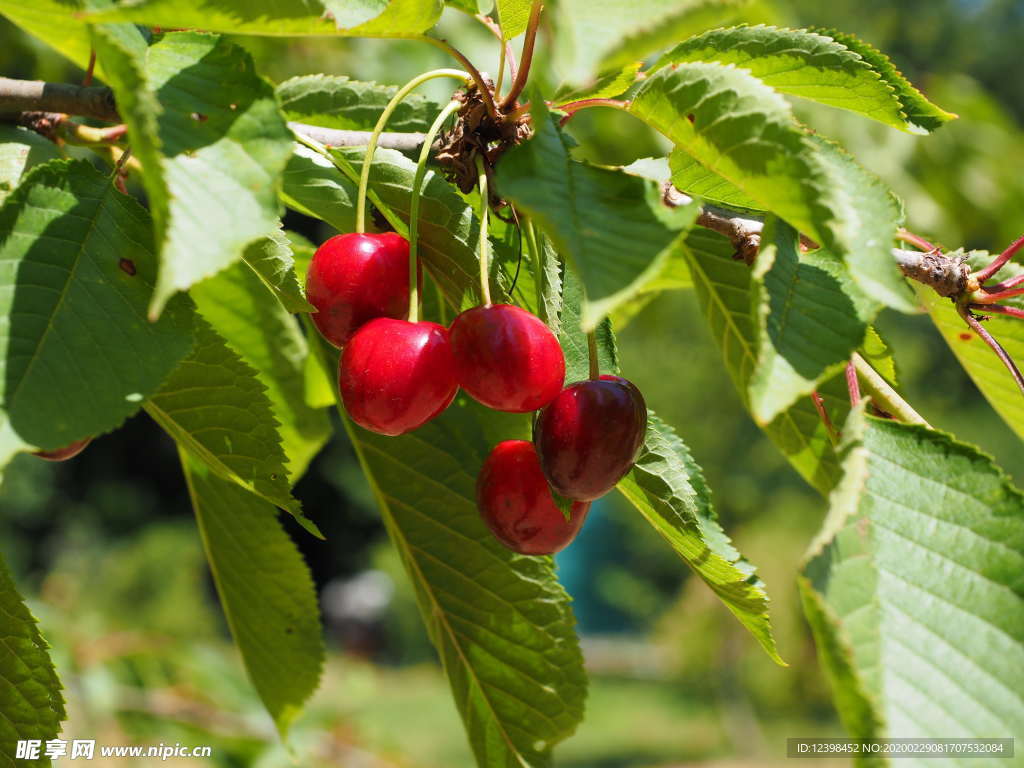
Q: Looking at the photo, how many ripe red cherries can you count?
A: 5